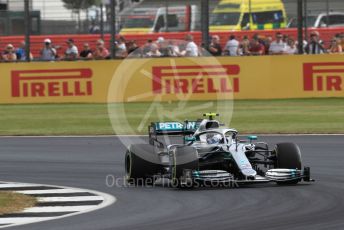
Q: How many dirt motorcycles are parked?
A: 0